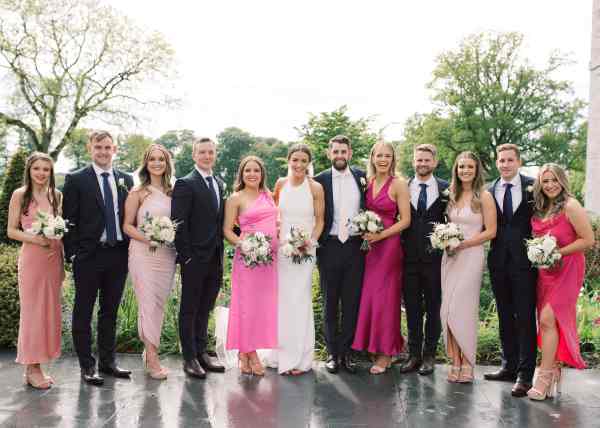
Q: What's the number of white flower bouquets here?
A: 7